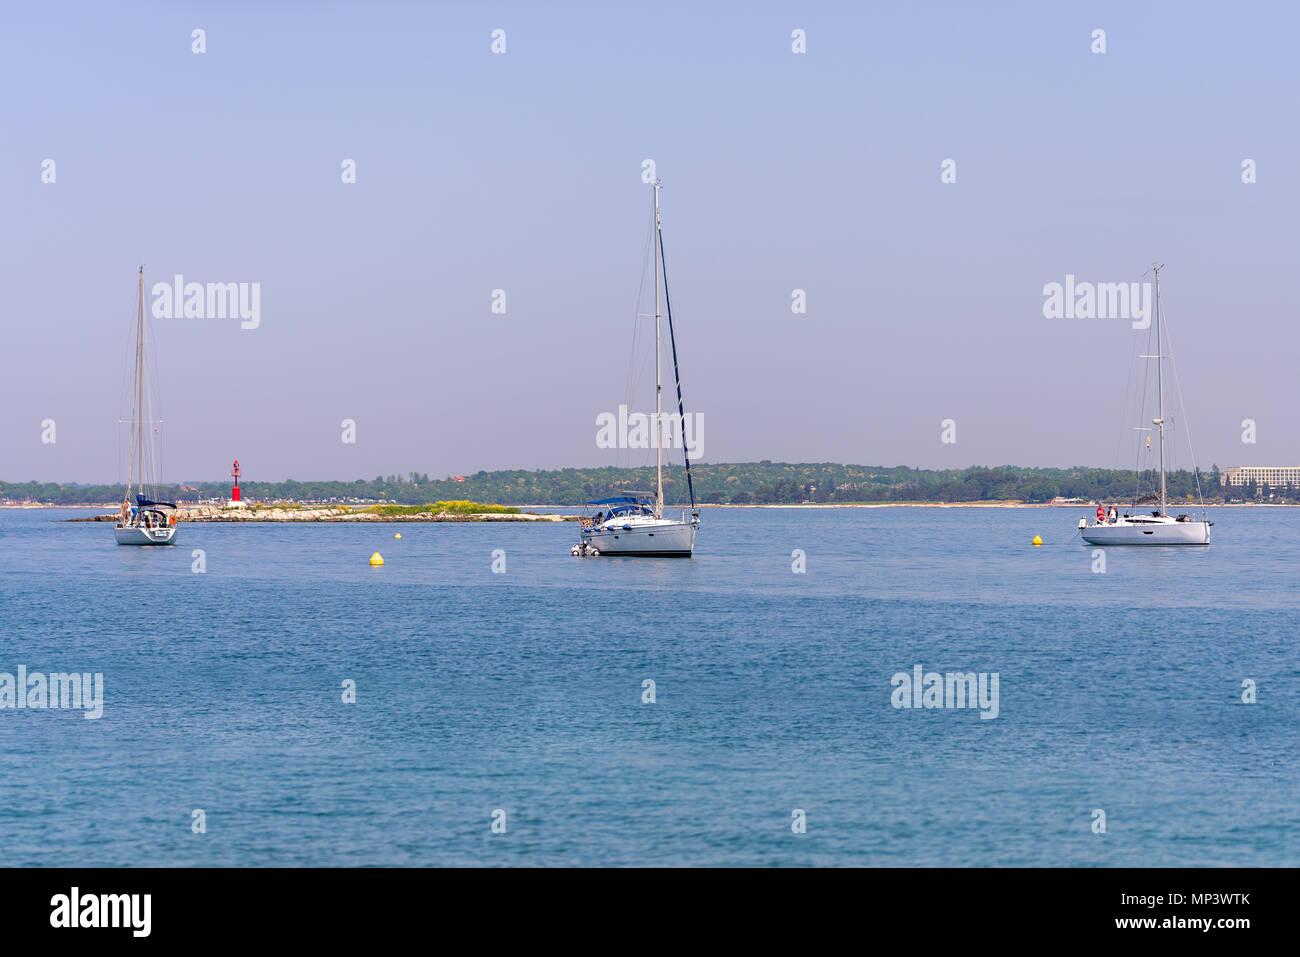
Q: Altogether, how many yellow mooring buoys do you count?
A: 3